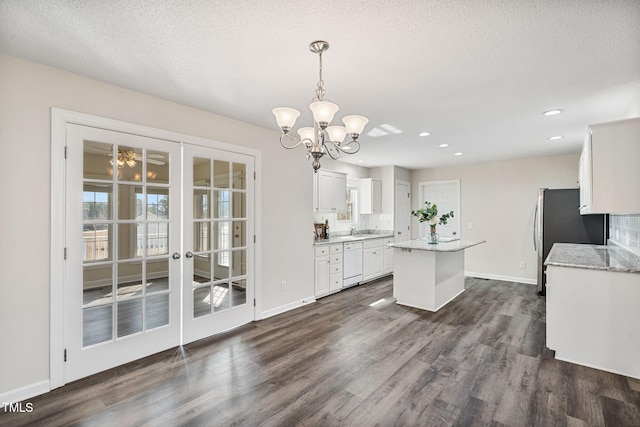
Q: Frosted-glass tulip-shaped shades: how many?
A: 5